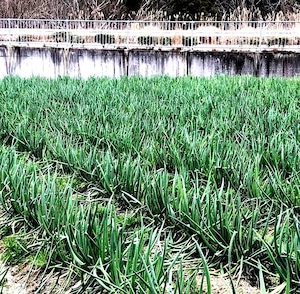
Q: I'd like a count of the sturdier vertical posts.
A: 5